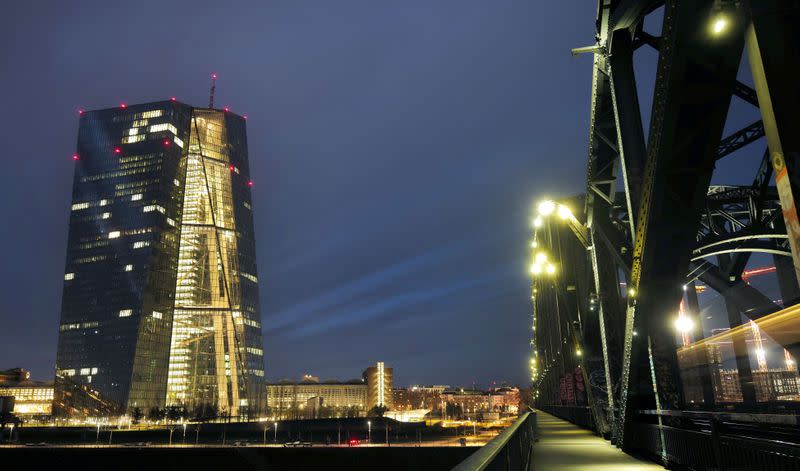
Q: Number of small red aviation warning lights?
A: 11